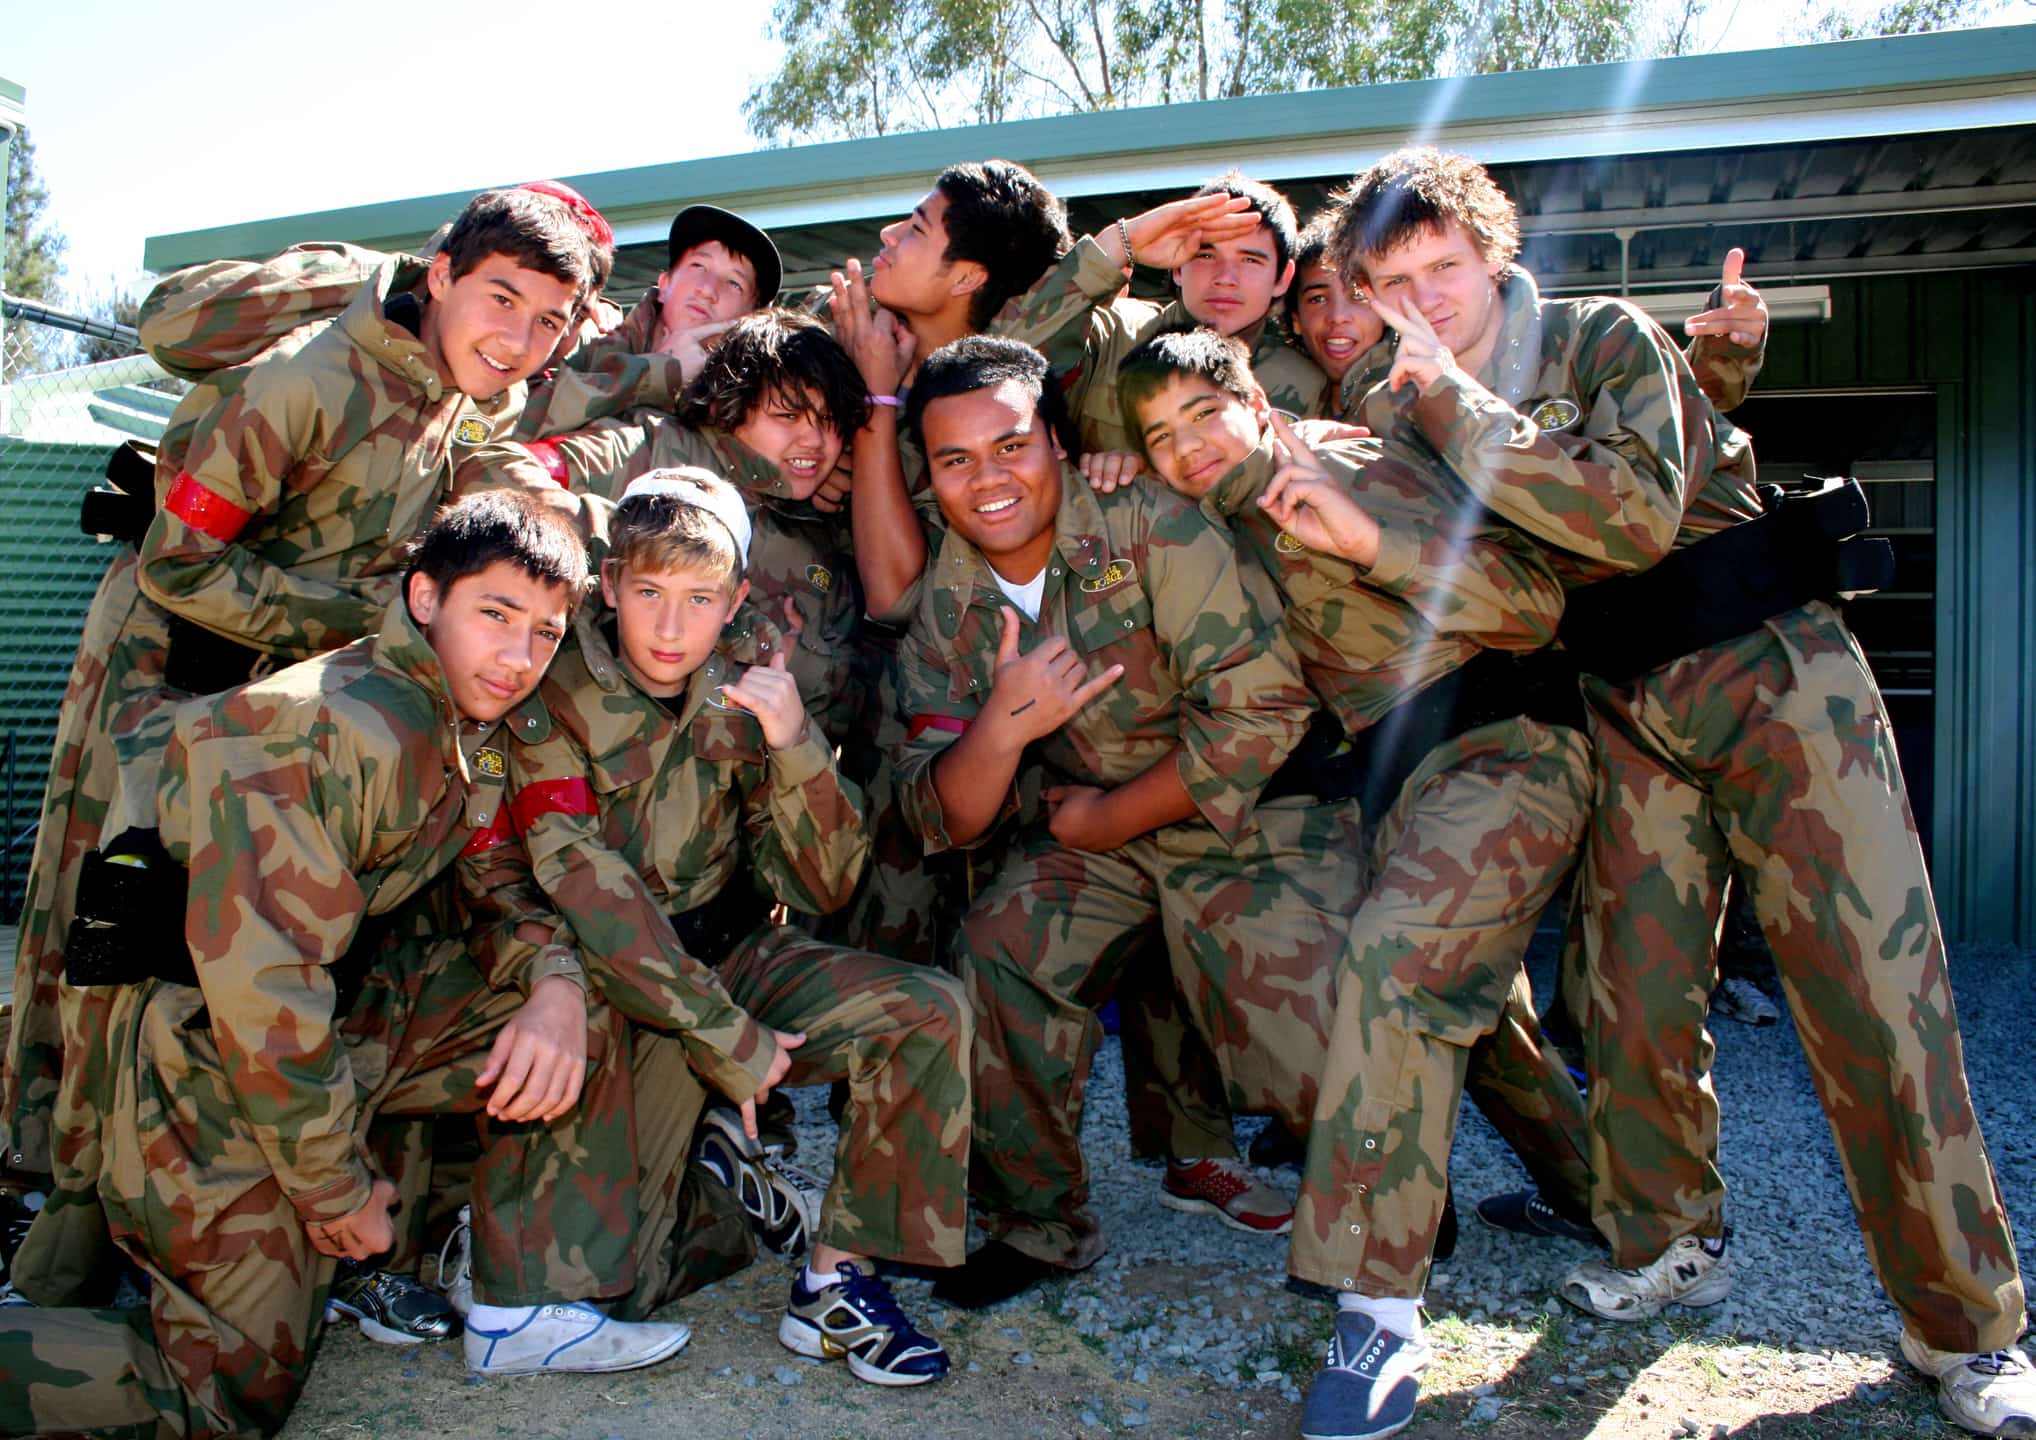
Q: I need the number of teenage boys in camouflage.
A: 12